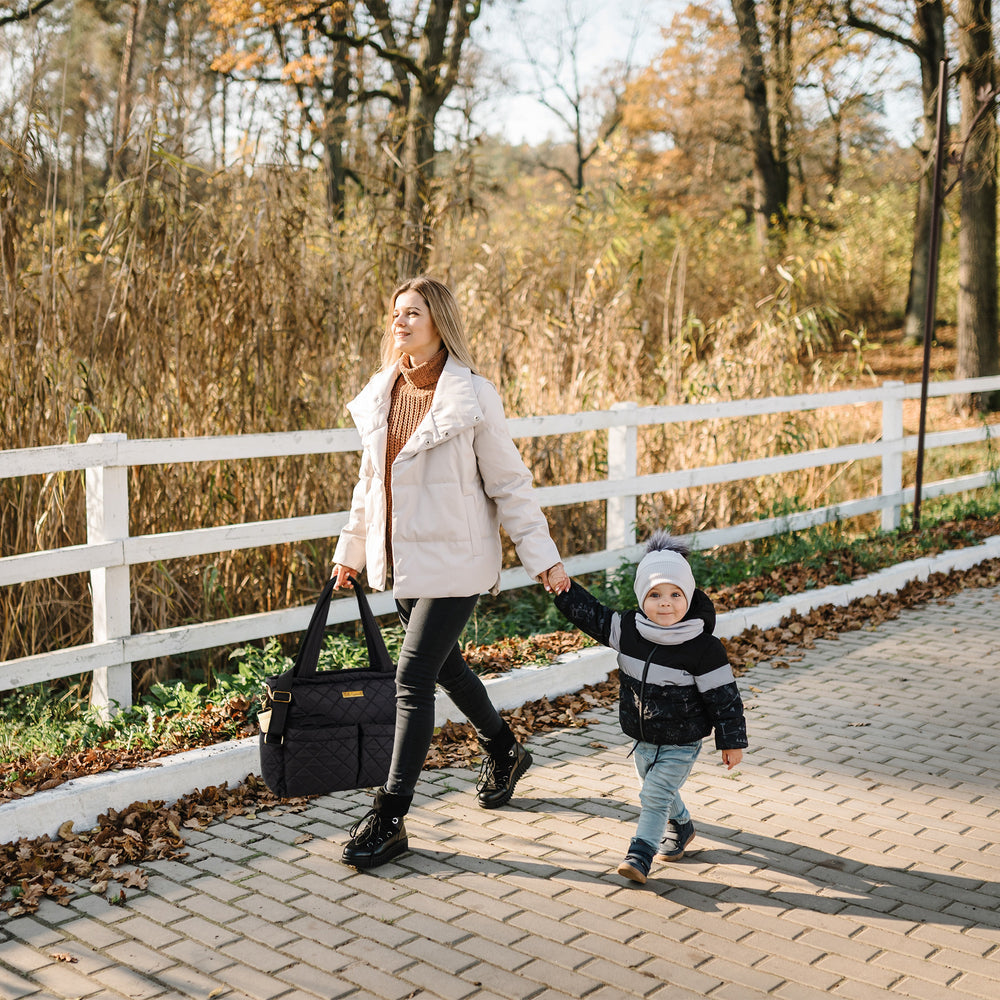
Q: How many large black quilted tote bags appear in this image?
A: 1